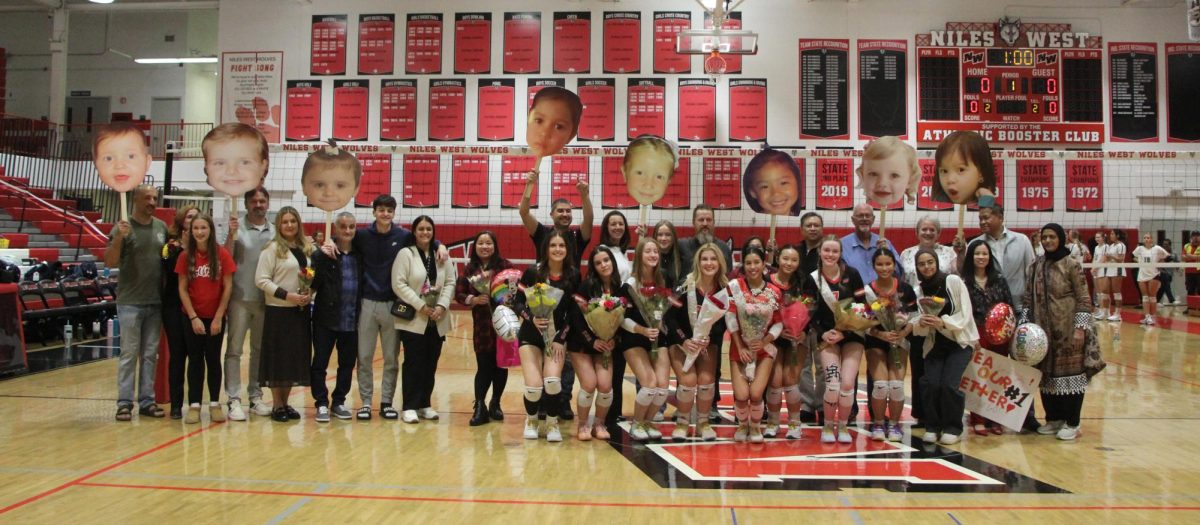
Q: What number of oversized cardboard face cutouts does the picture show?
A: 8